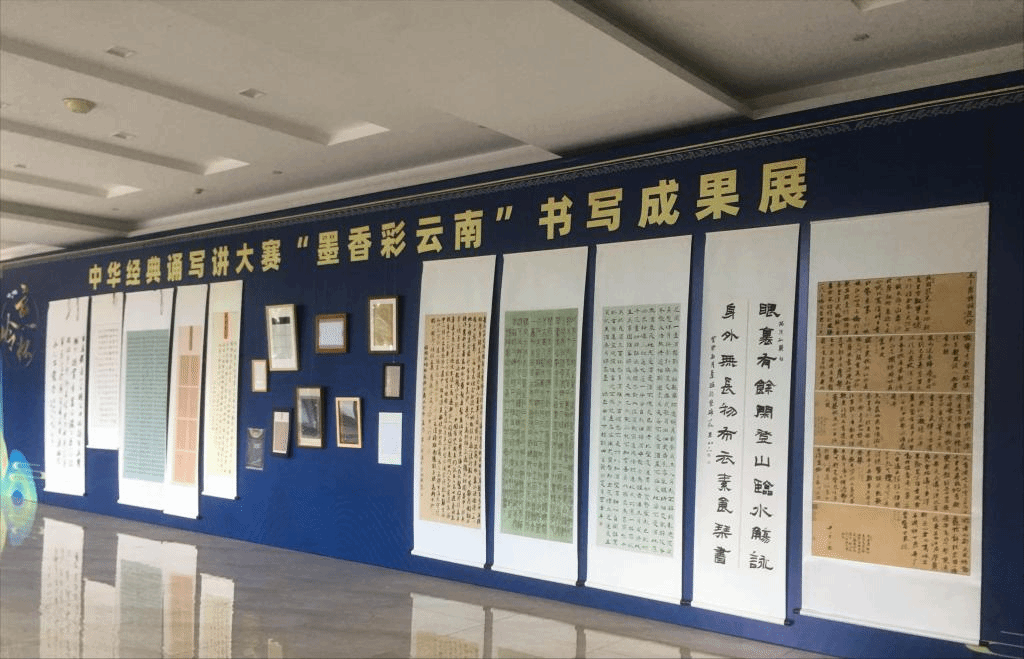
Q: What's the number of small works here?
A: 10